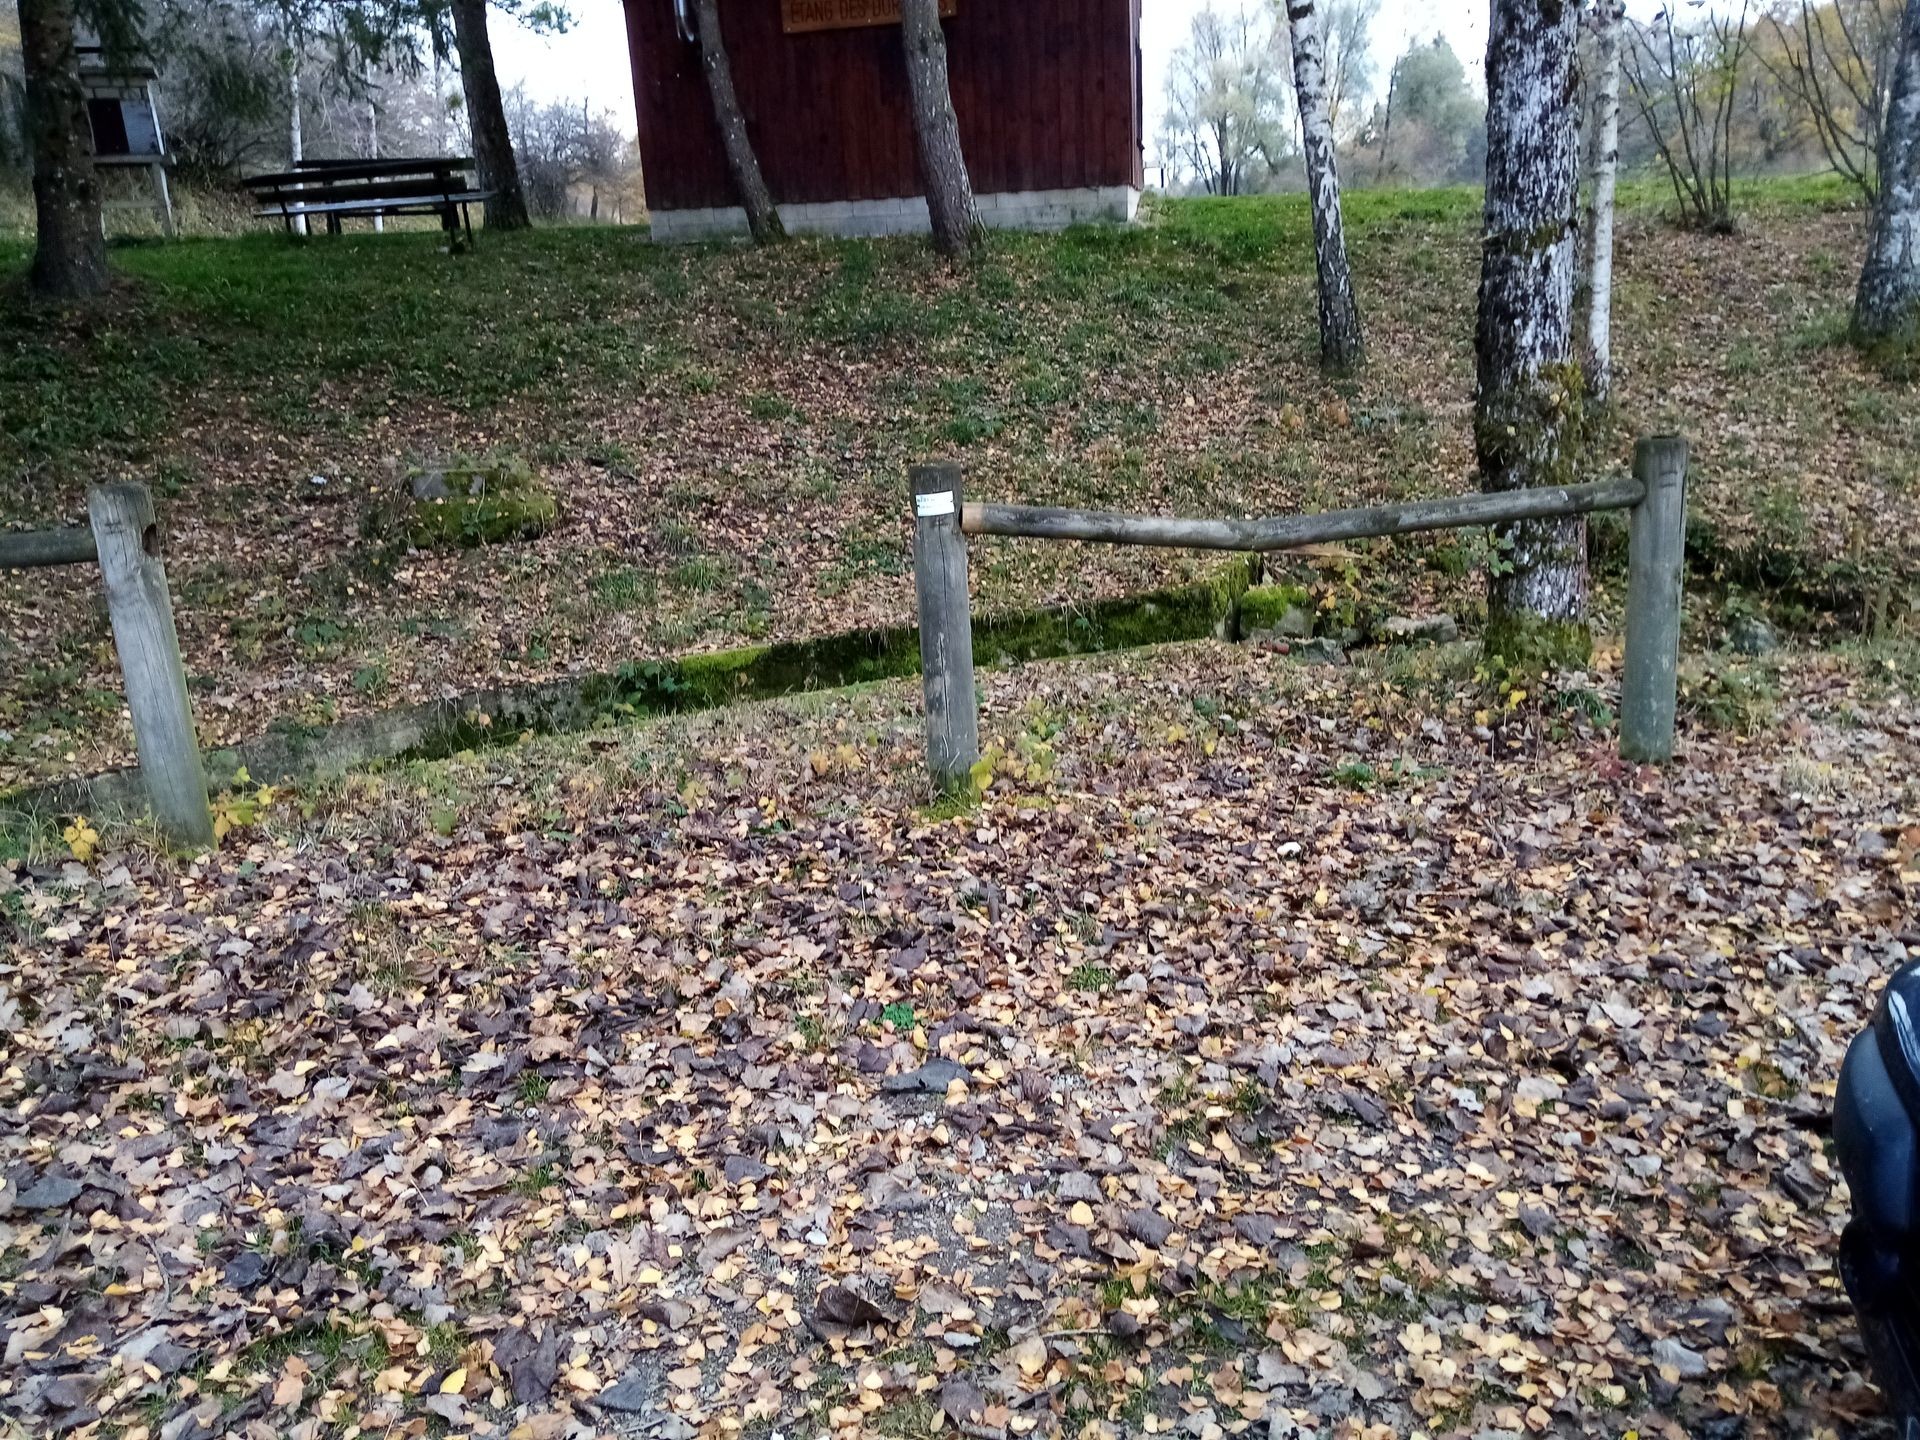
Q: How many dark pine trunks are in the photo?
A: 2